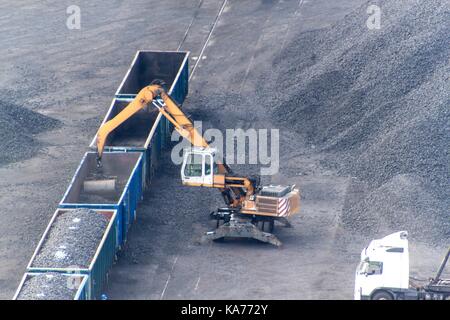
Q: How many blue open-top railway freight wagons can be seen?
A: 5